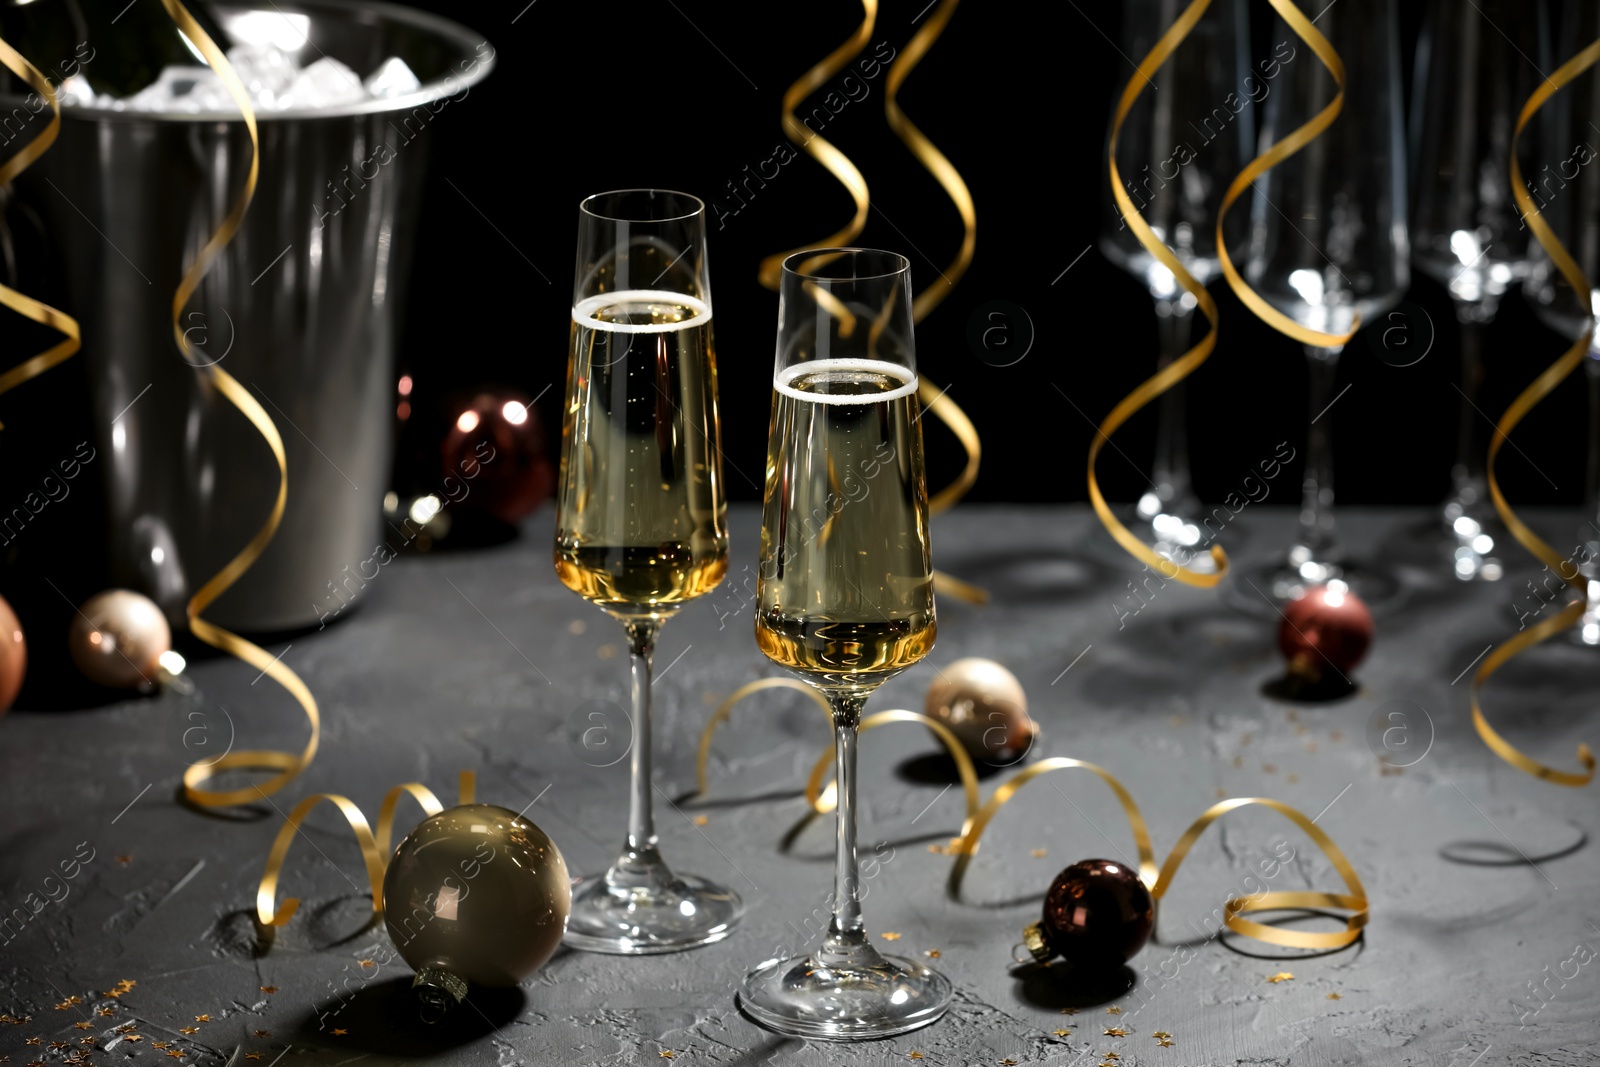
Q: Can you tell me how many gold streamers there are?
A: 9